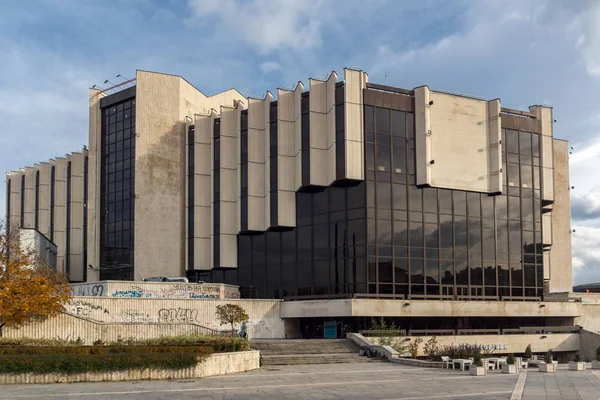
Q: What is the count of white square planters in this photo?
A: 5